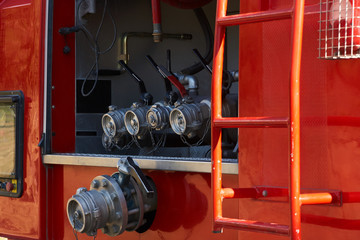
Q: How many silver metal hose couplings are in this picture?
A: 5